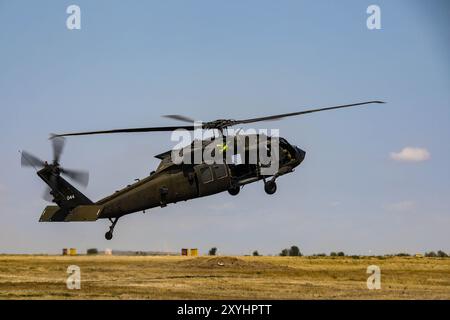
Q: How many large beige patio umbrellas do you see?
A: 0